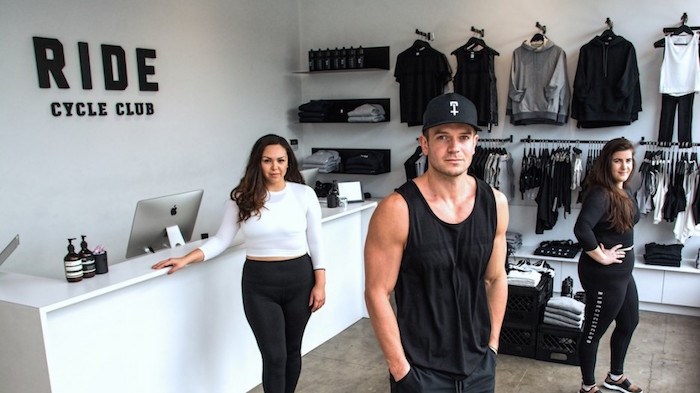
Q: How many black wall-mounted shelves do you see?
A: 3